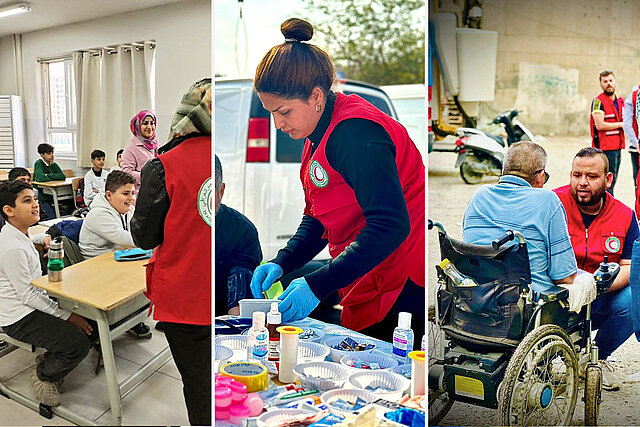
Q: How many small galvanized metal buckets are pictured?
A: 0